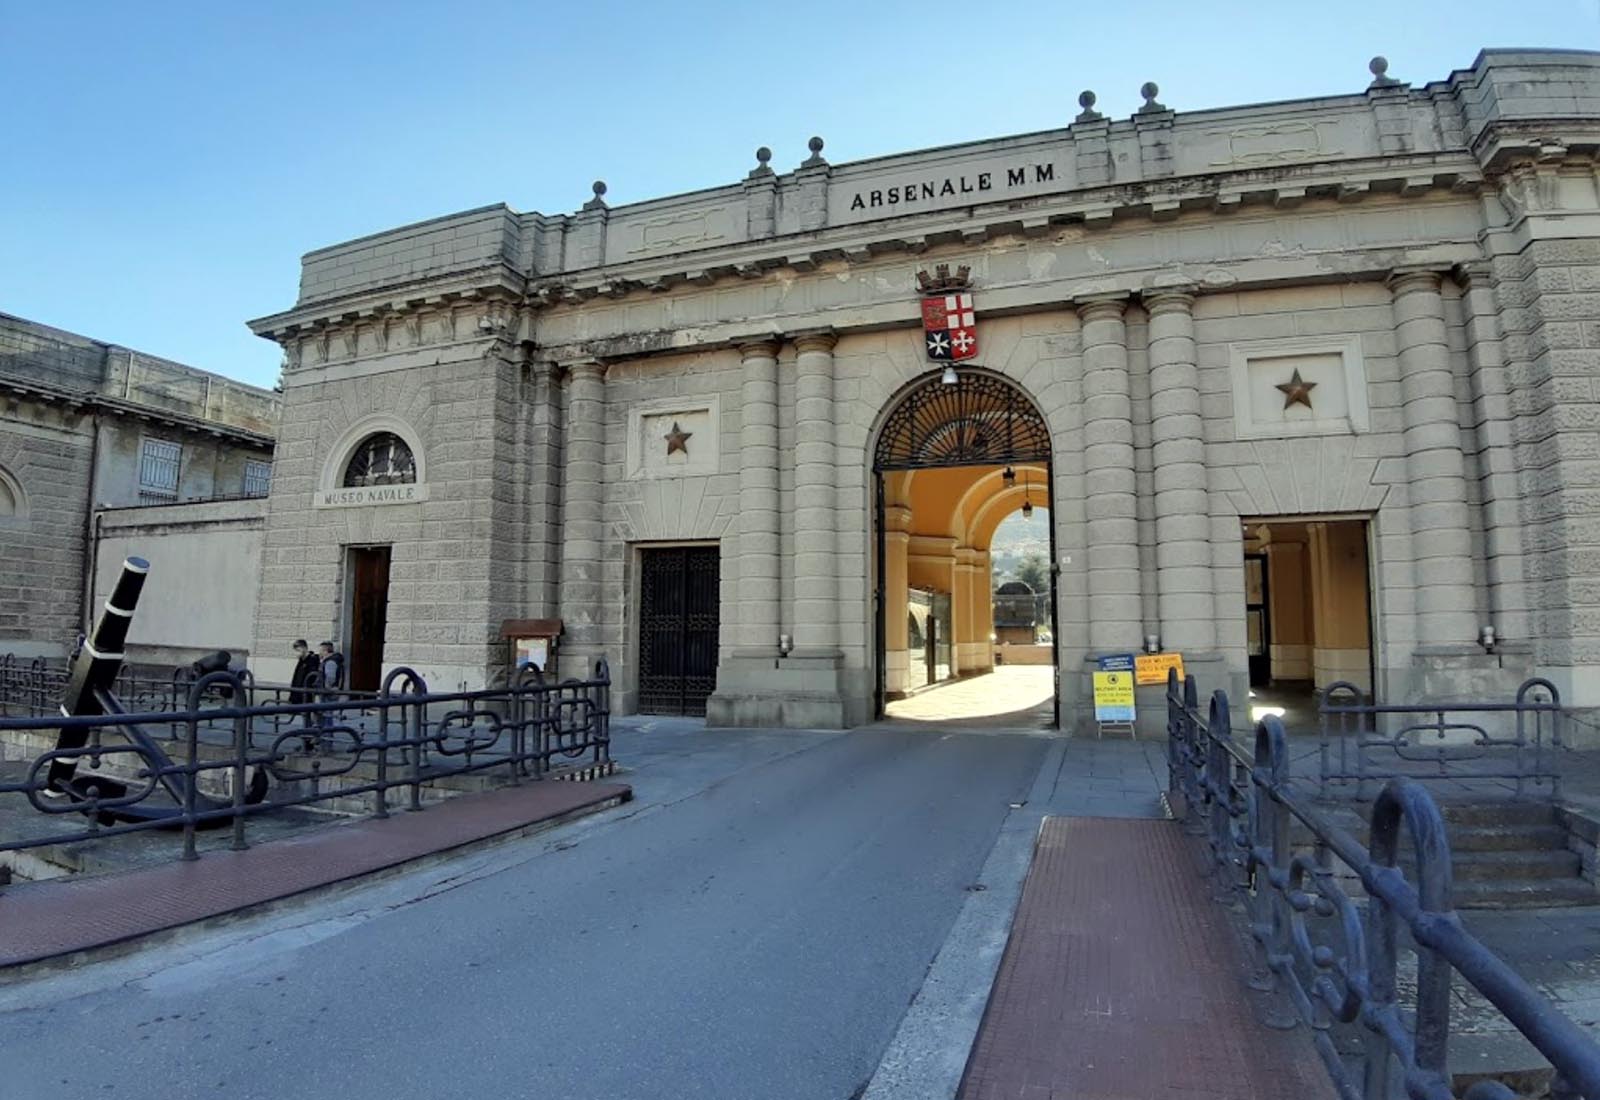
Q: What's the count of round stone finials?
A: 6